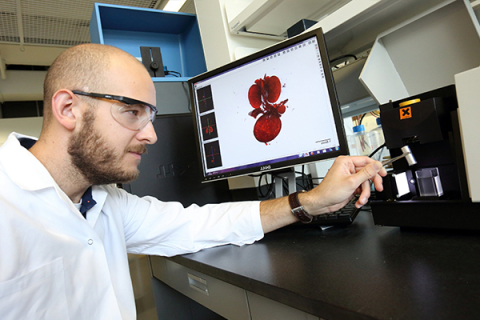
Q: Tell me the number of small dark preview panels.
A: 3